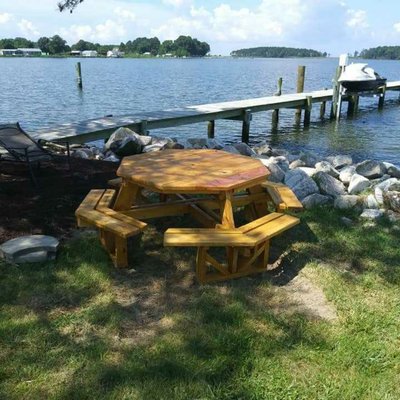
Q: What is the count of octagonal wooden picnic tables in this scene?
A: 1